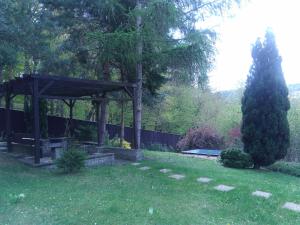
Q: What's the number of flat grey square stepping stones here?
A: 8